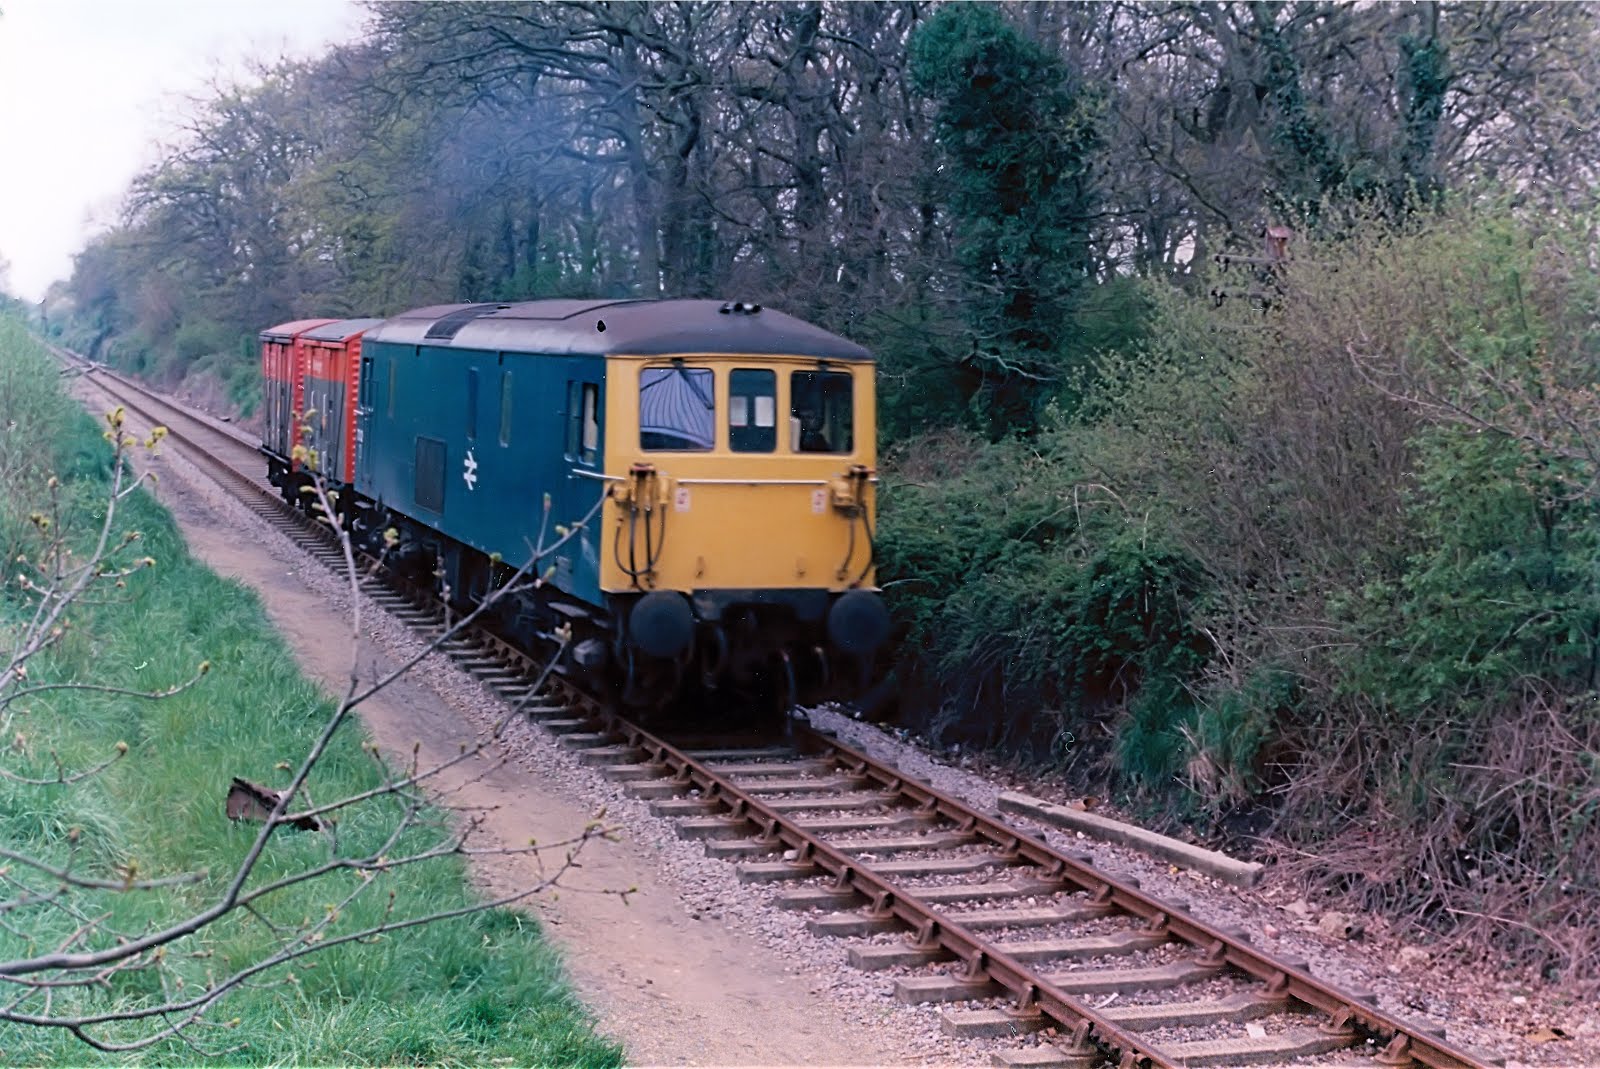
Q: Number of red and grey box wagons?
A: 2